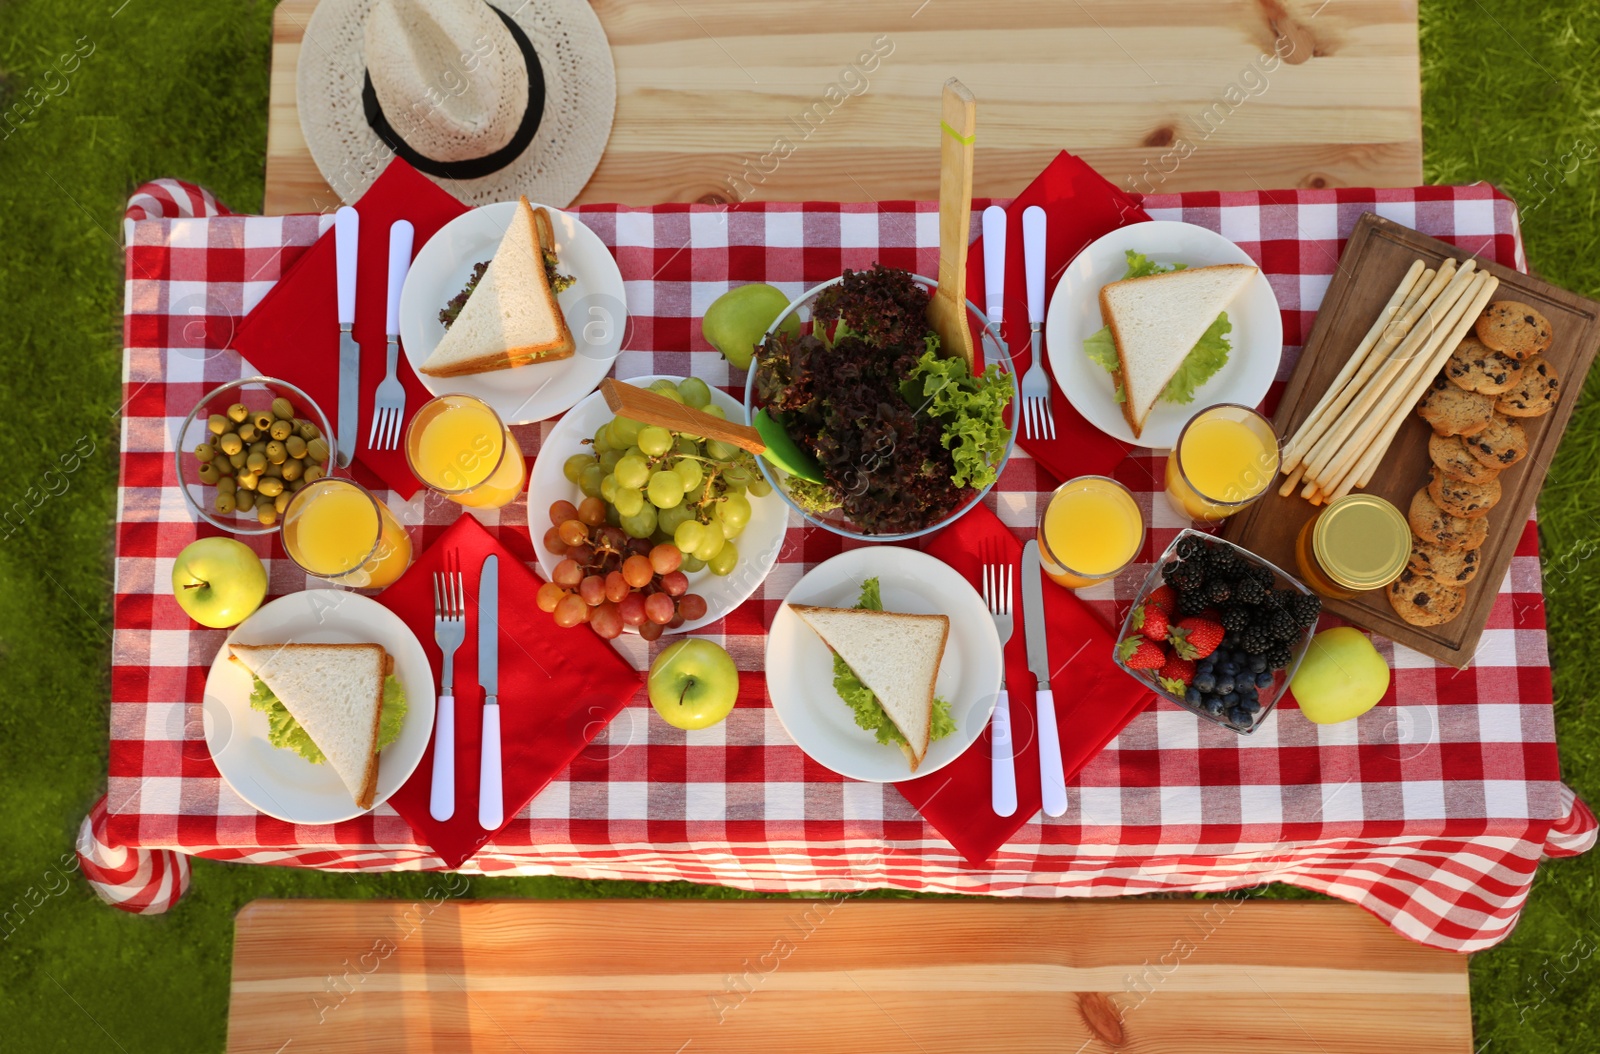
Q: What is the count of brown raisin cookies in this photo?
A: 10